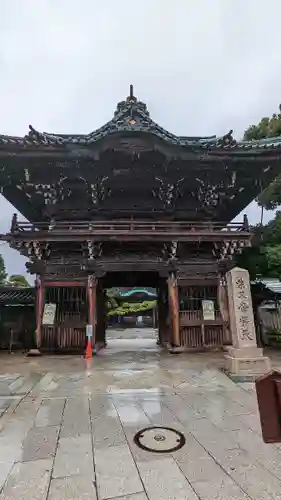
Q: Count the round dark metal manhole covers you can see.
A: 1